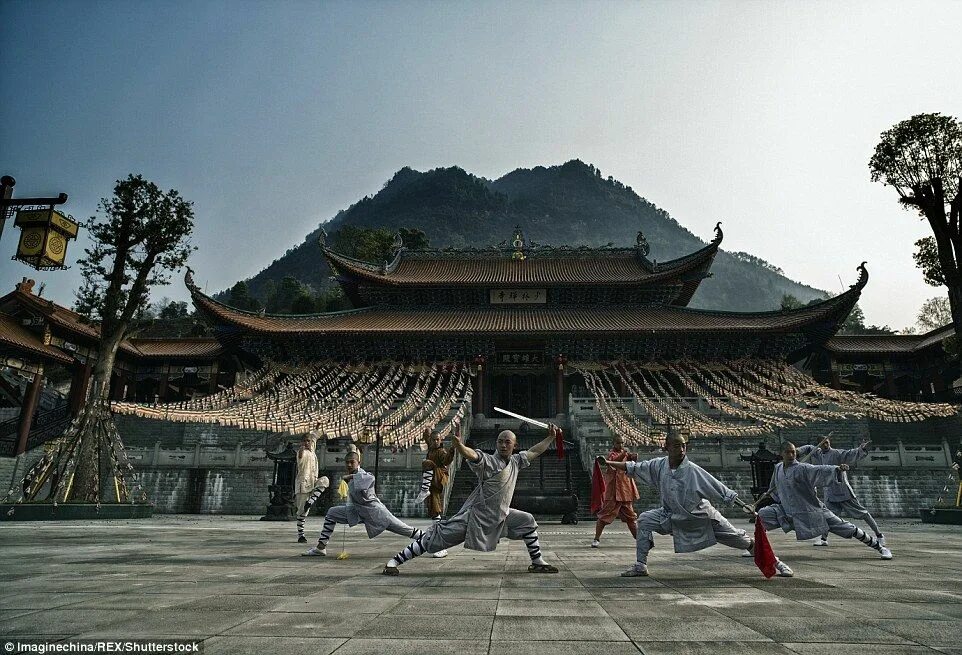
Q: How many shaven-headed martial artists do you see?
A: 8